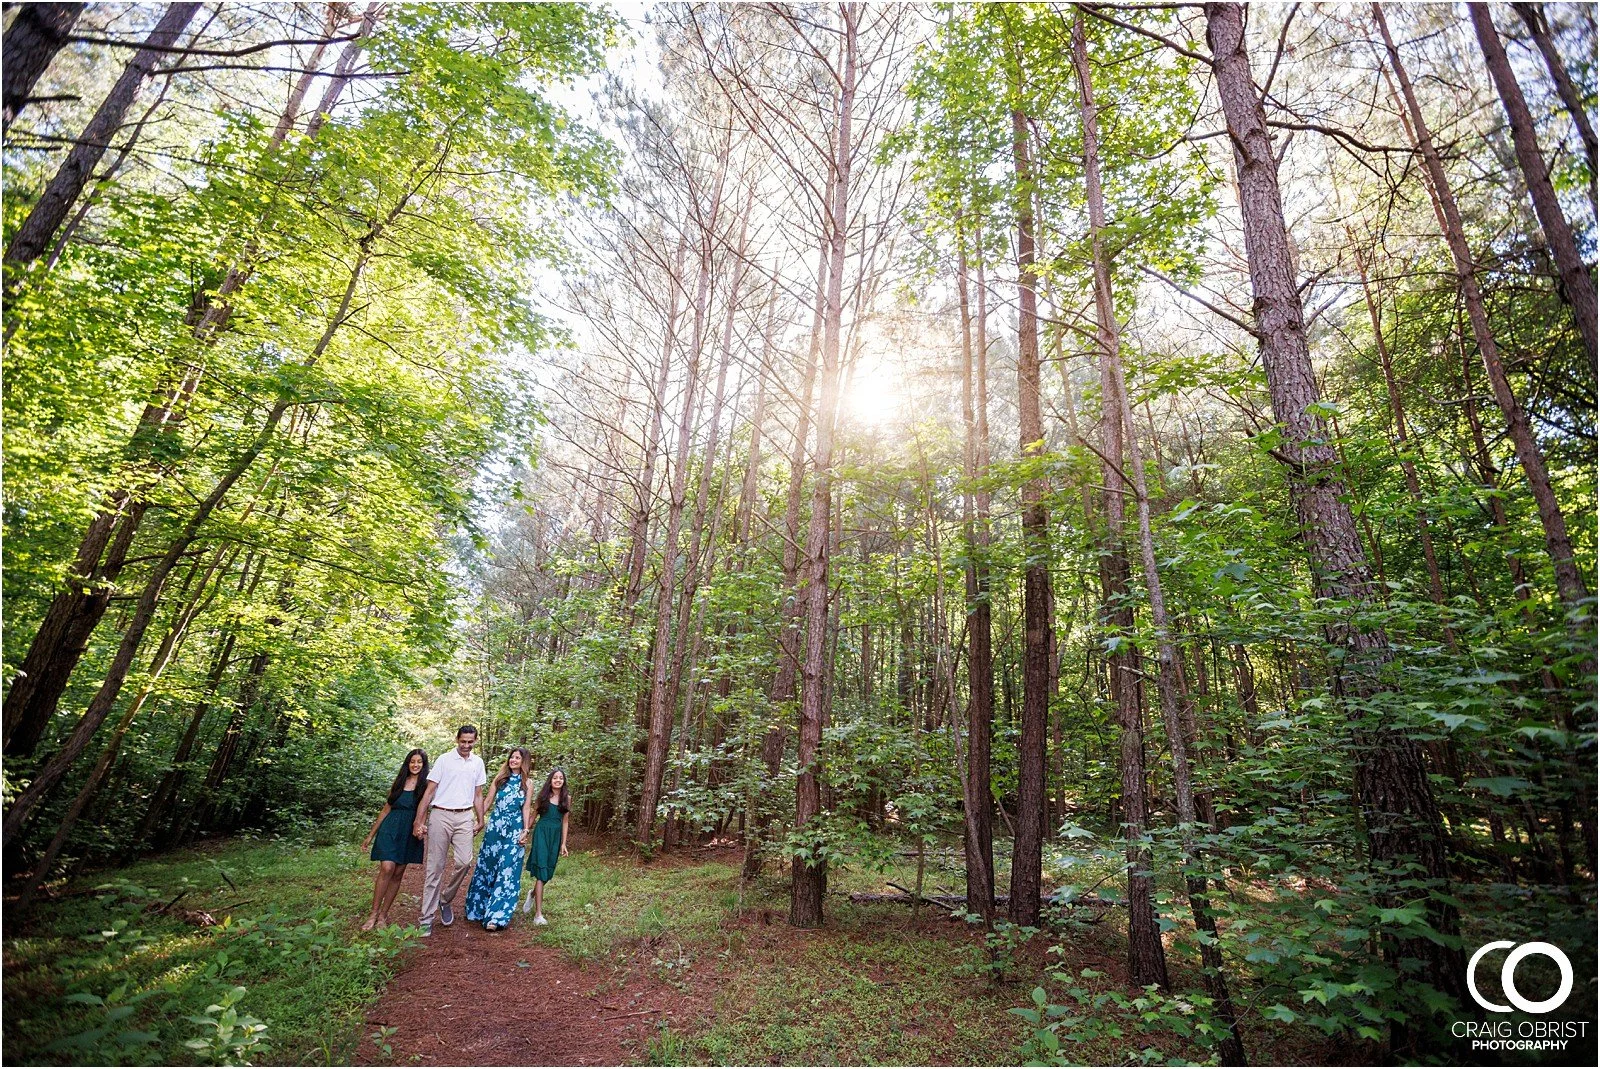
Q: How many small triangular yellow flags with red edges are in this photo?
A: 0